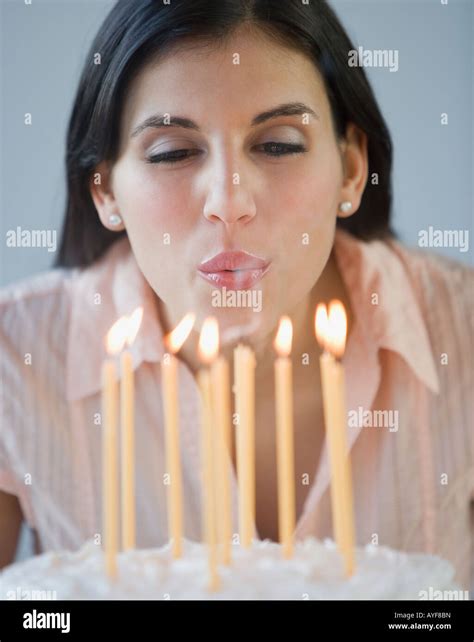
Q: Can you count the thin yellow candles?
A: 9